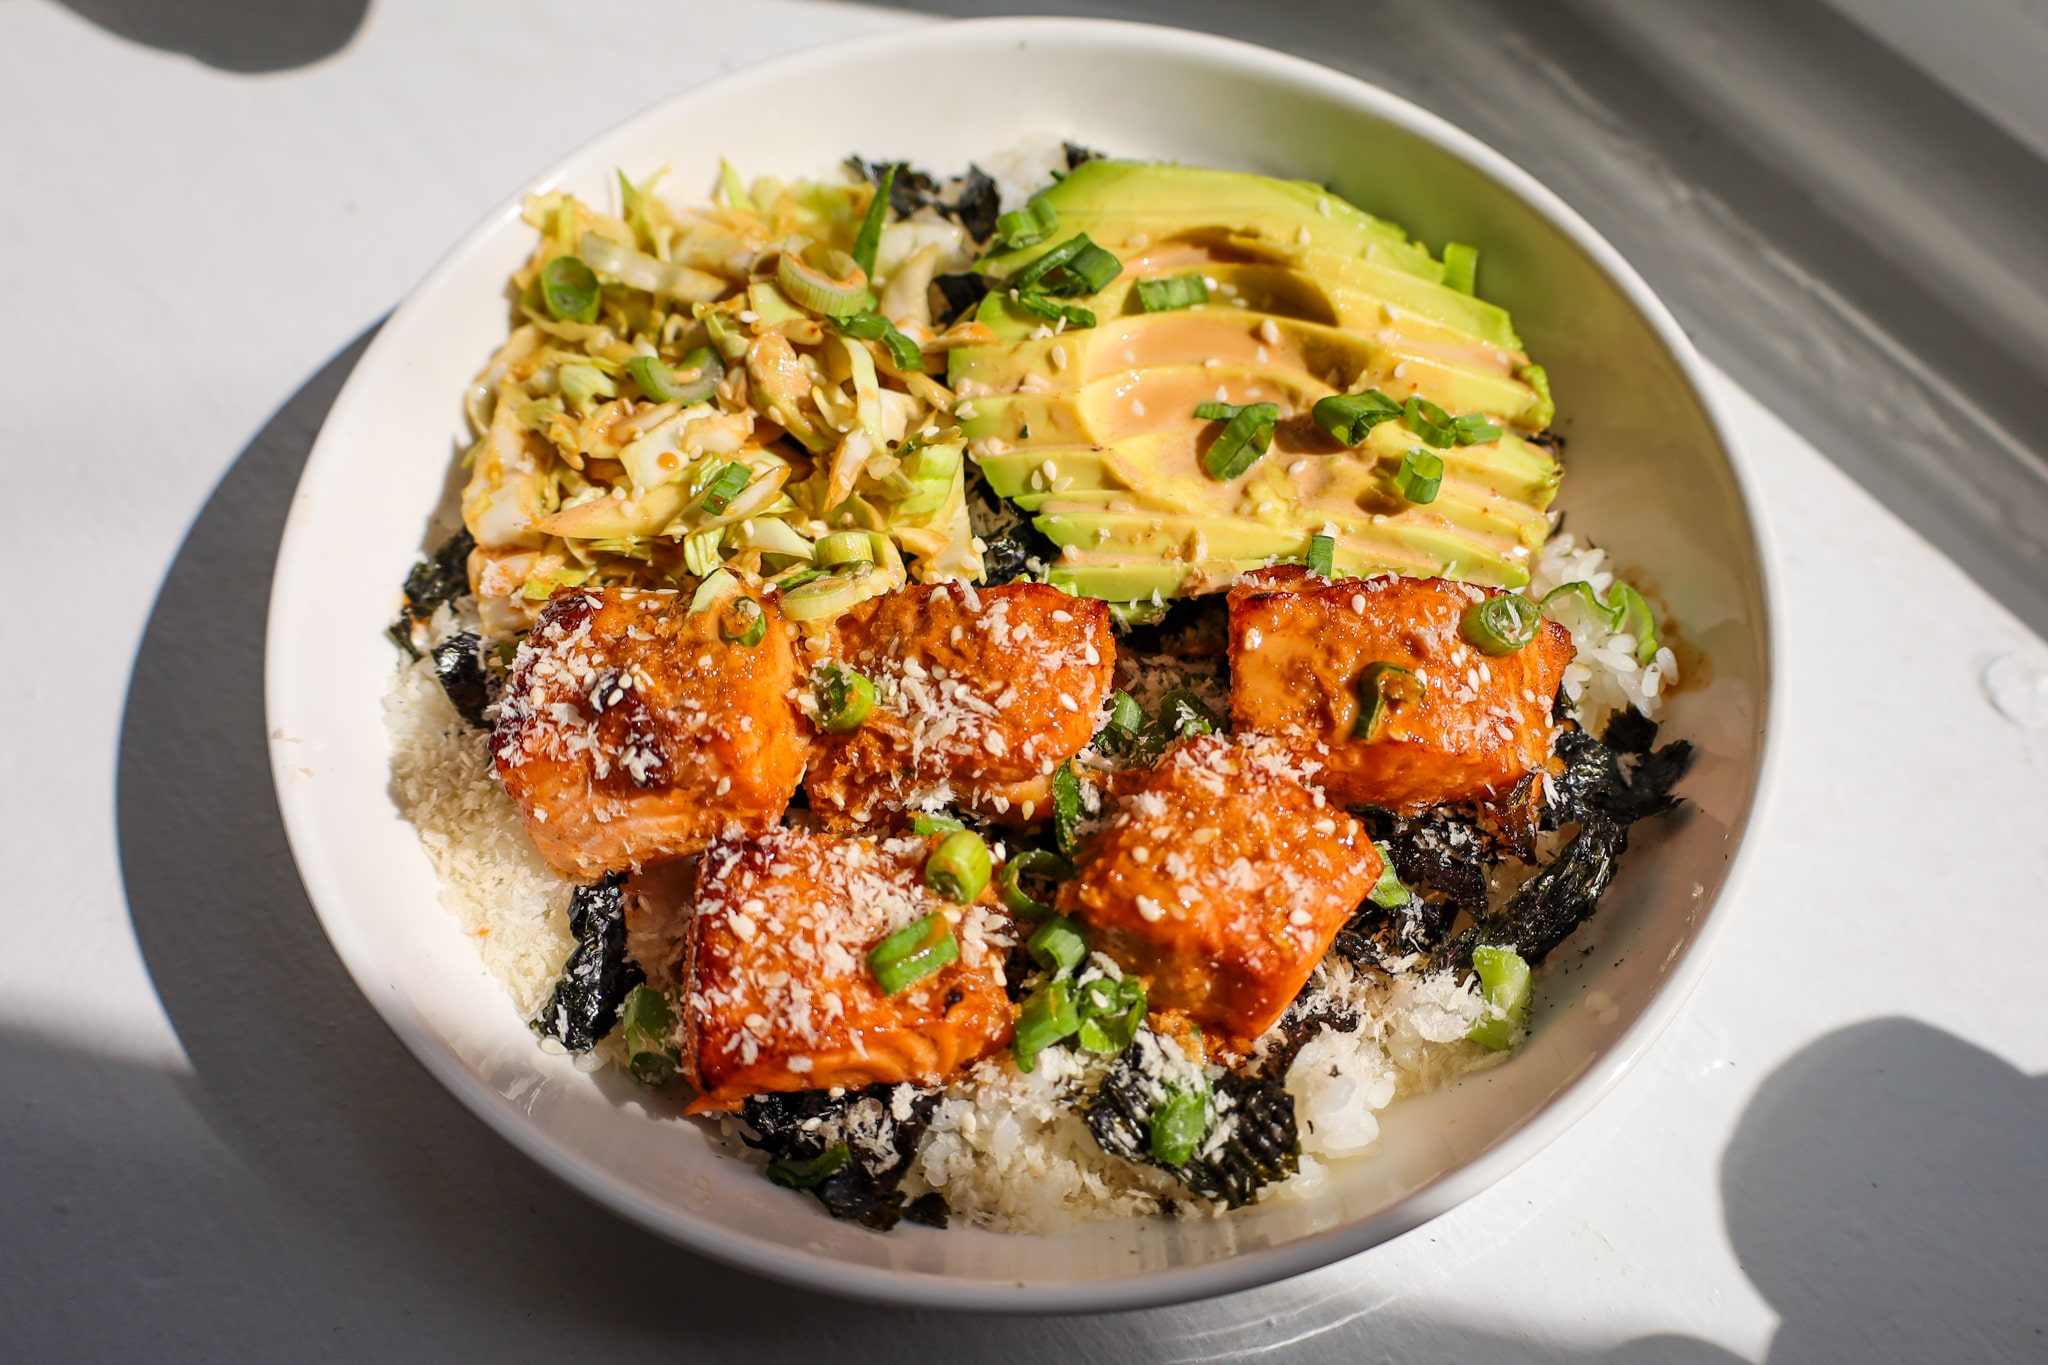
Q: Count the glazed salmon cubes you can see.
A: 5